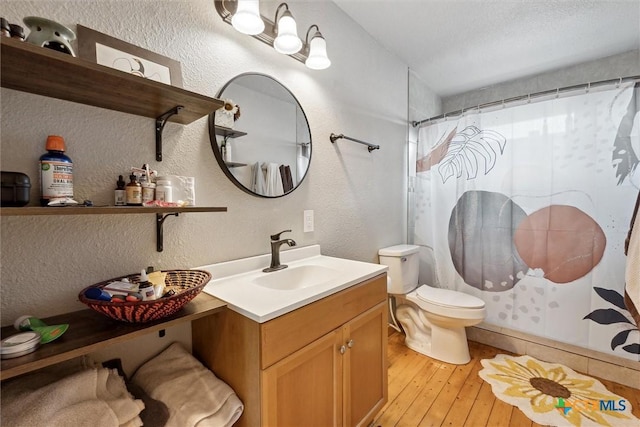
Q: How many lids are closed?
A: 1